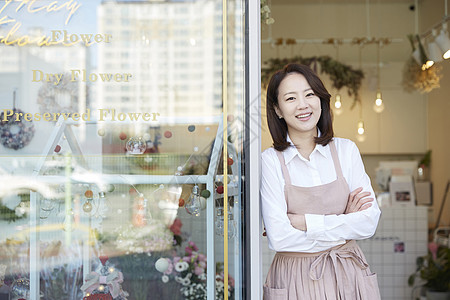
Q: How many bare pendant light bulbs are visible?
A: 3